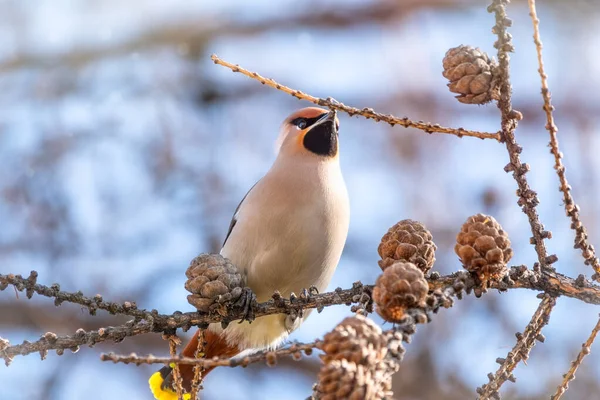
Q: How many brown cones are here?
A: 7